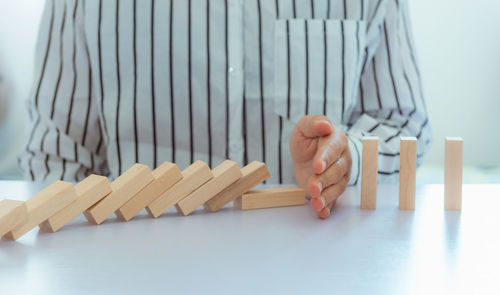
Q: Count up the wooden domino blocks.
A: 12